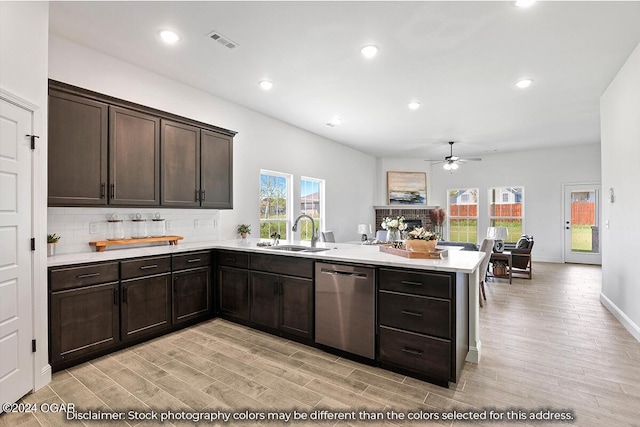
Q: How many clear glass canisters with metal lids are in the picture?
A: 3